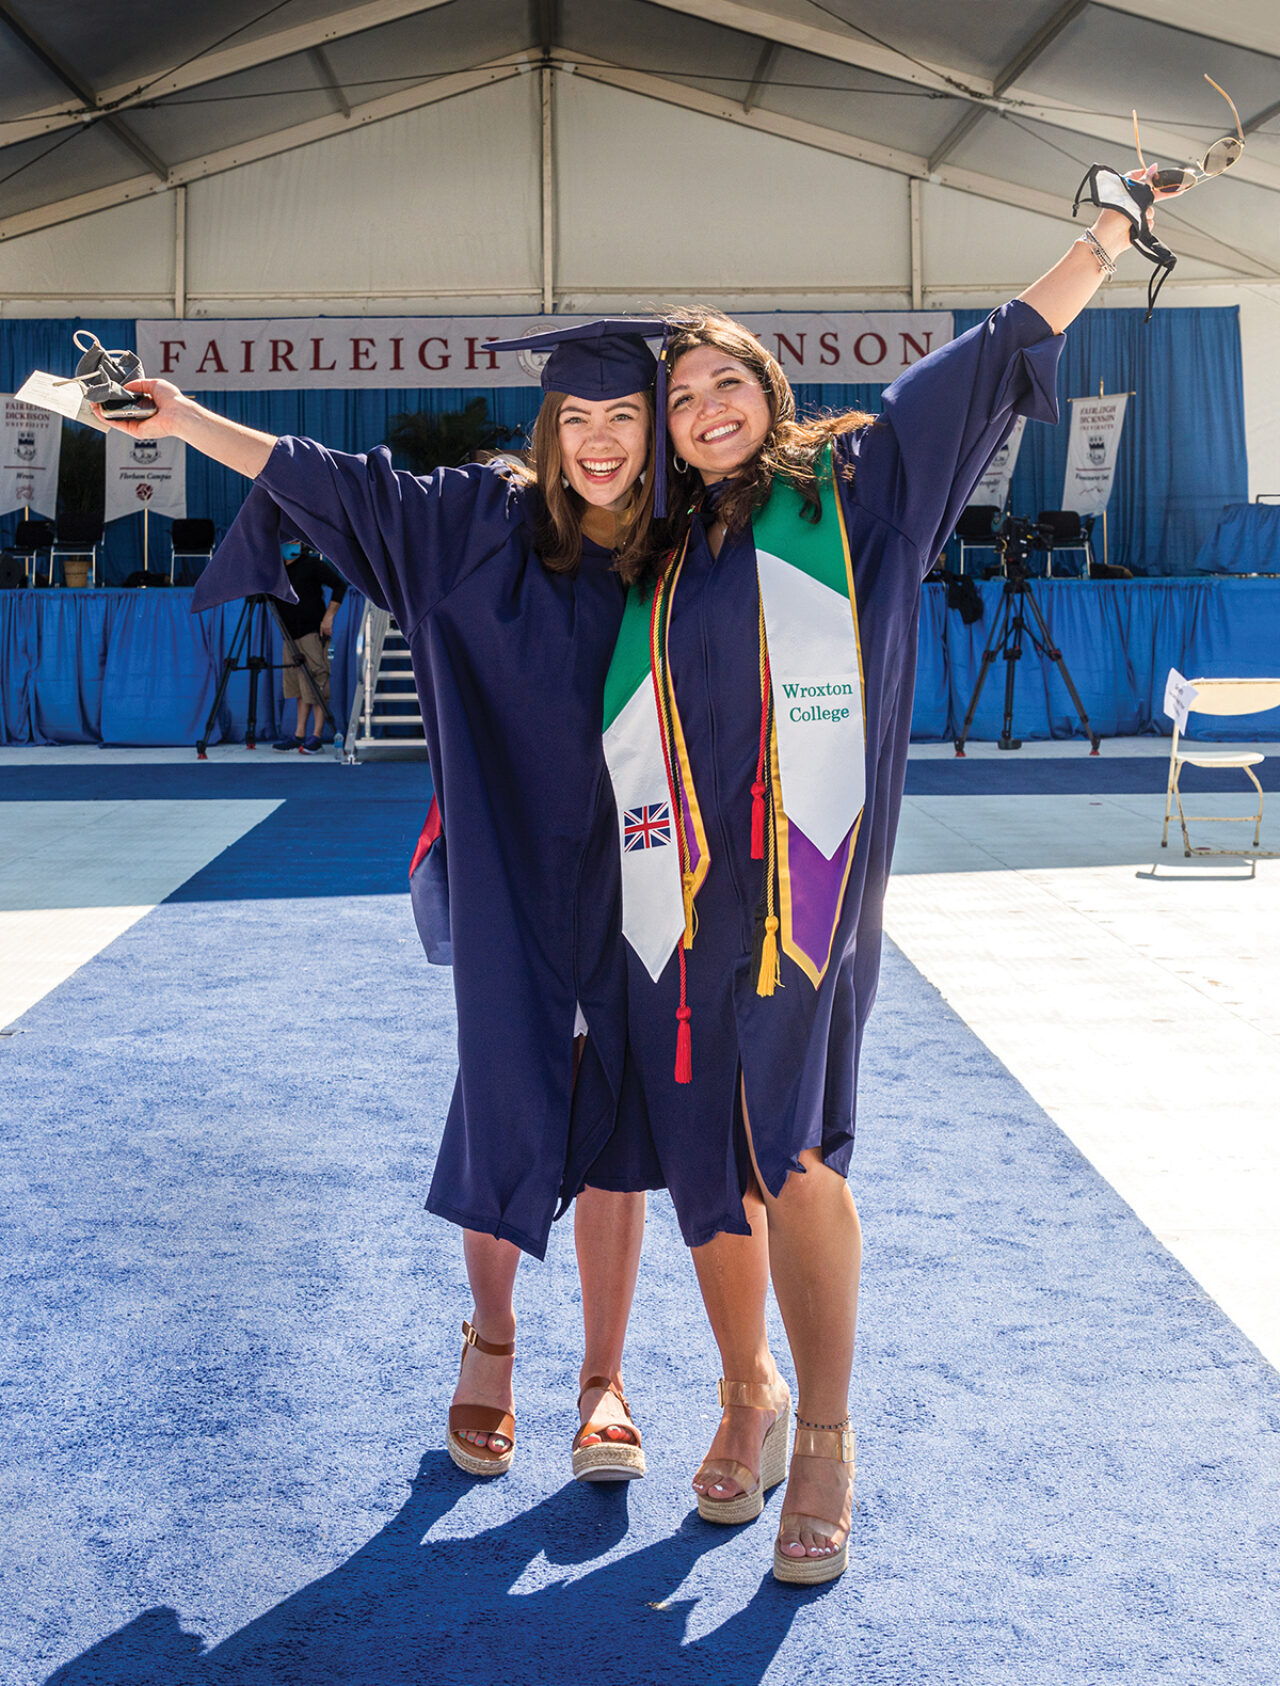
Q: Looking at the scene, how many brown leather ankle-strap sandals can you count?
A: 2